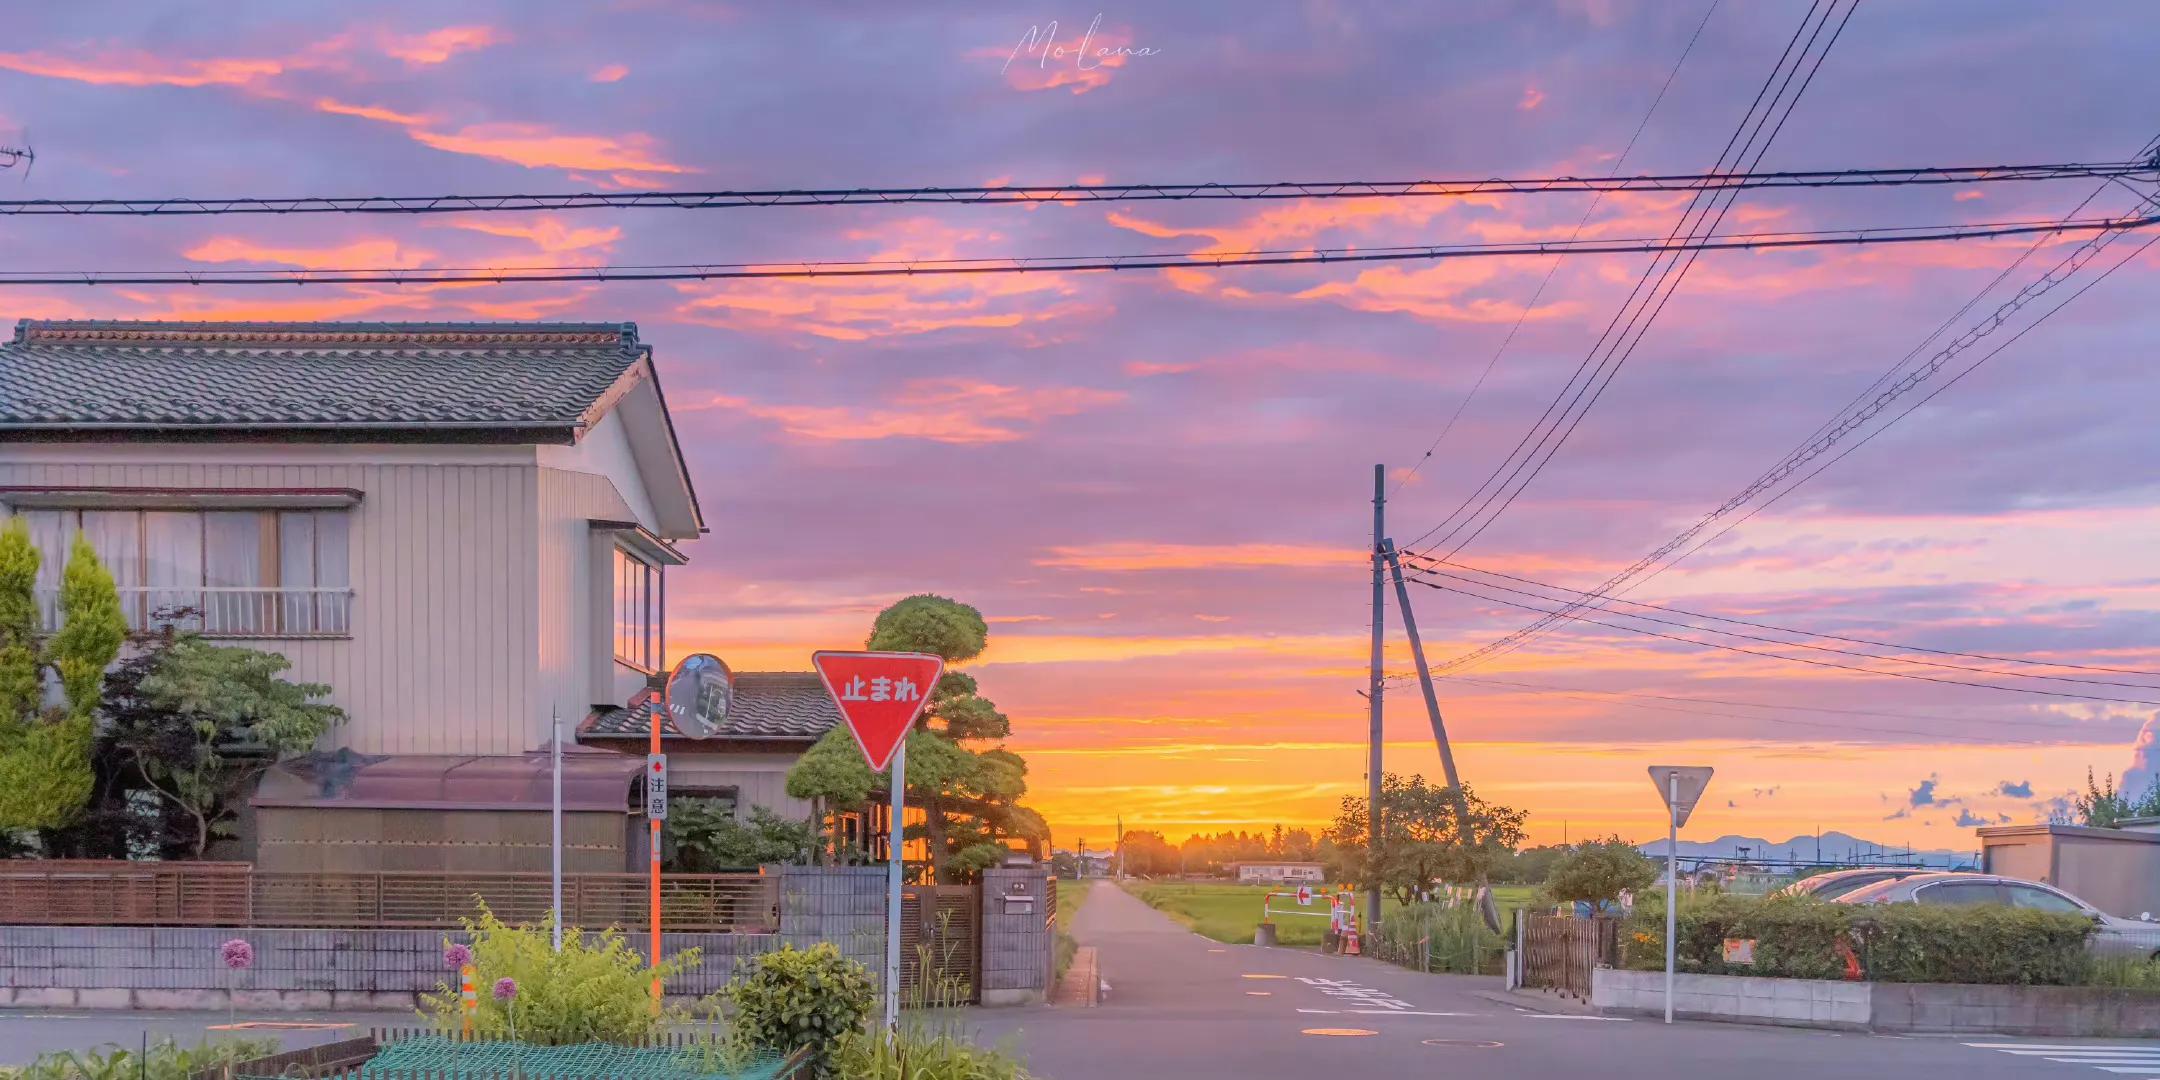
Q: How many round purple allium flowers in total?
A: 3